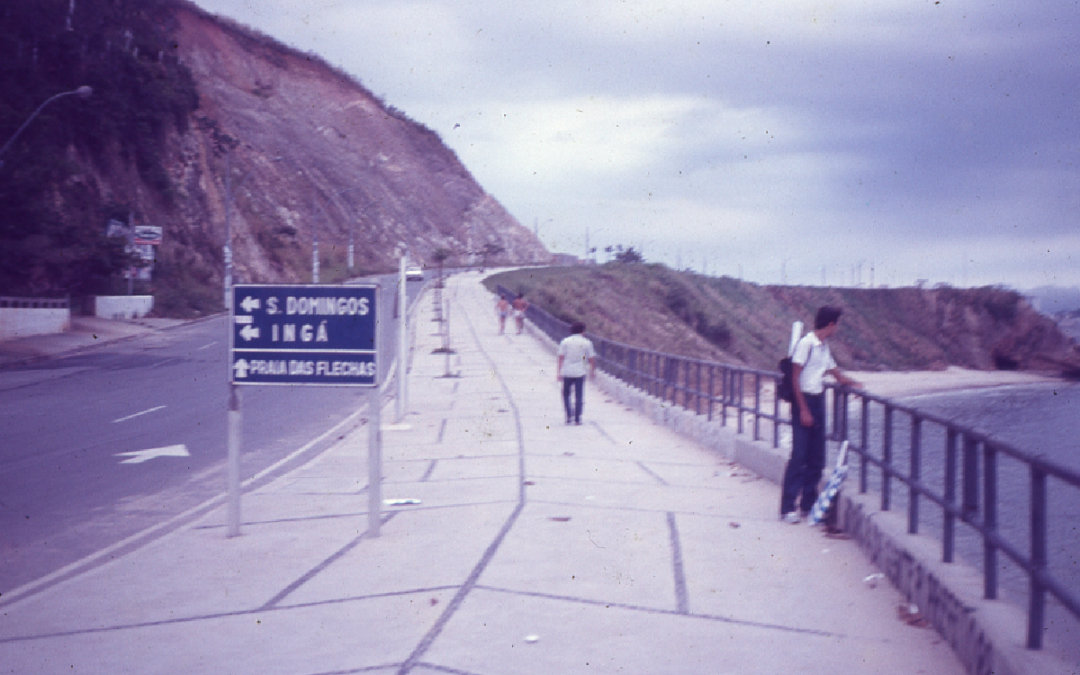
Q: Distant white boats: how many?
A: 0